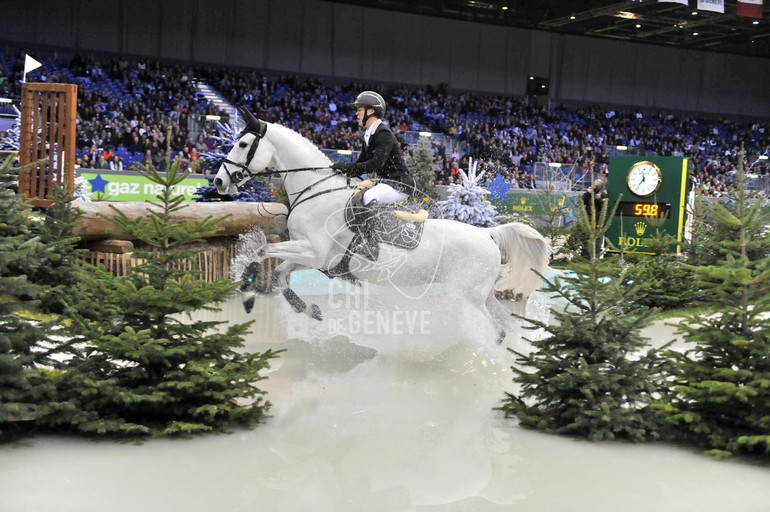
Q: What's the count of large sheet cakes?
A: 0